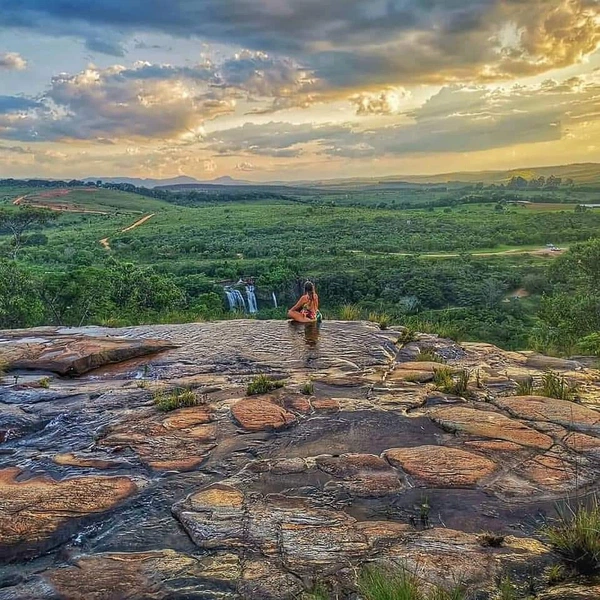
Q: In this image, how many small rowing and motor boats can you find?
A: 0